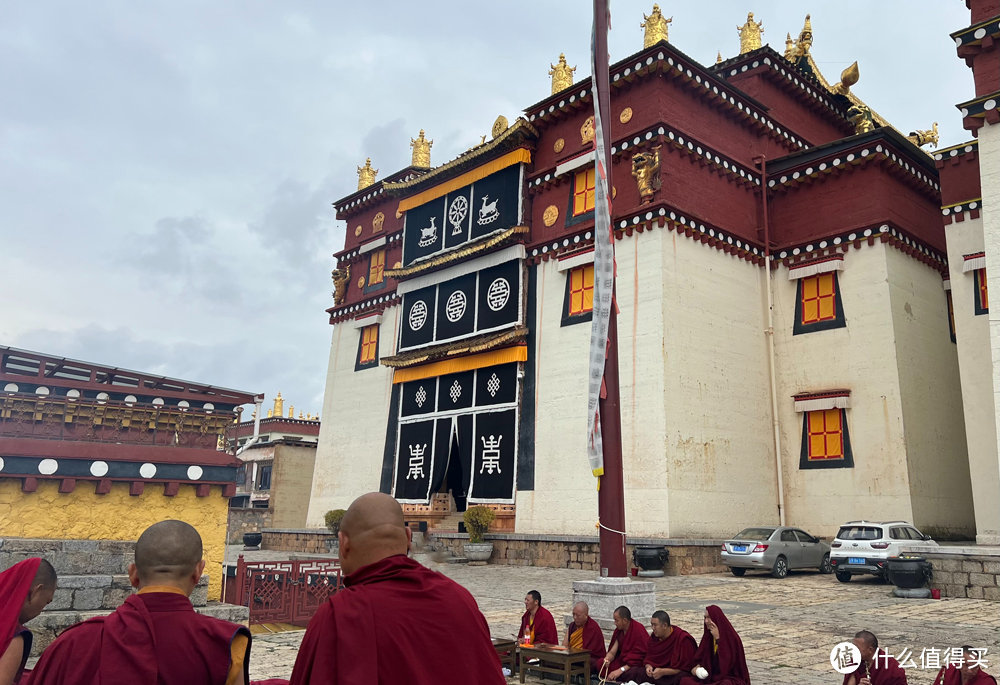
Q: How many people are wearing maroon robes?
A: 10